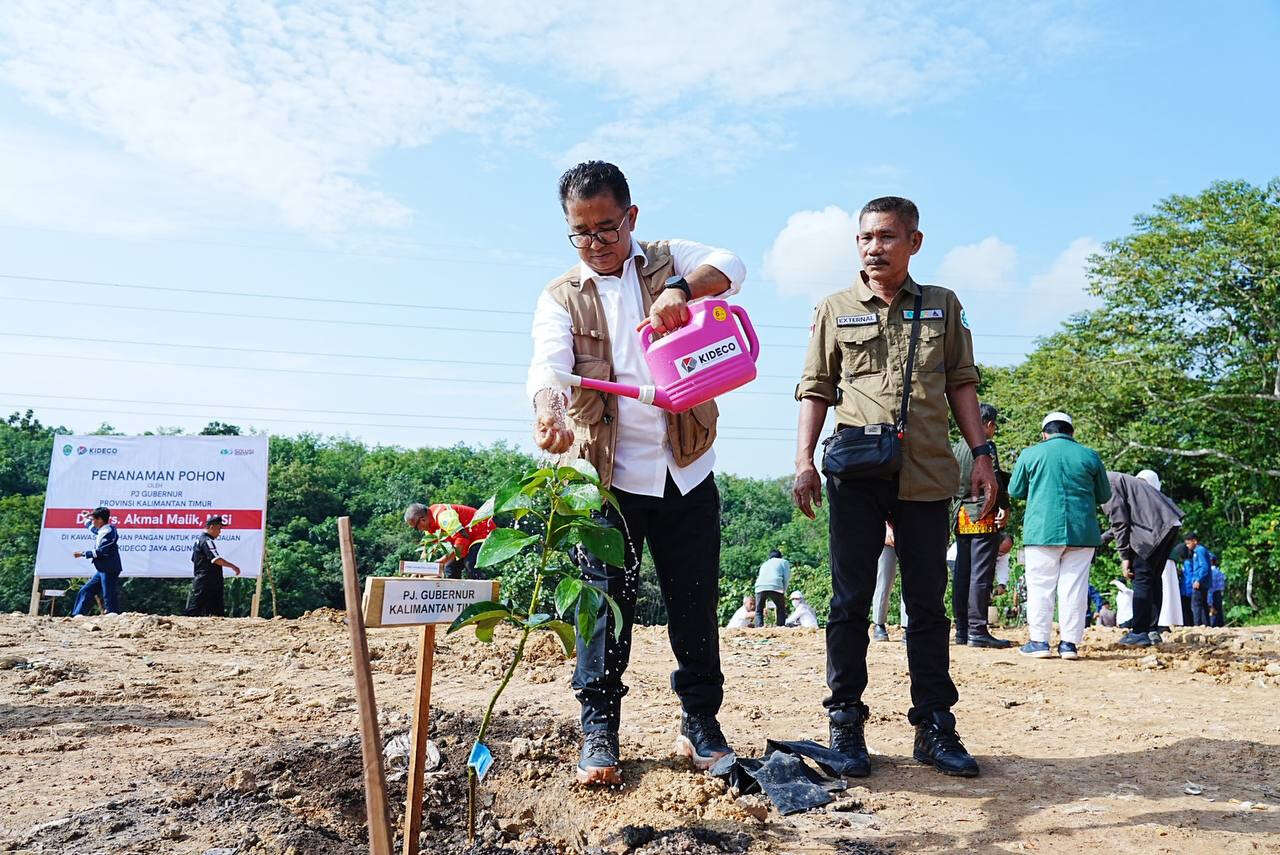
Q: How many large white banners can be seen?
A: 1